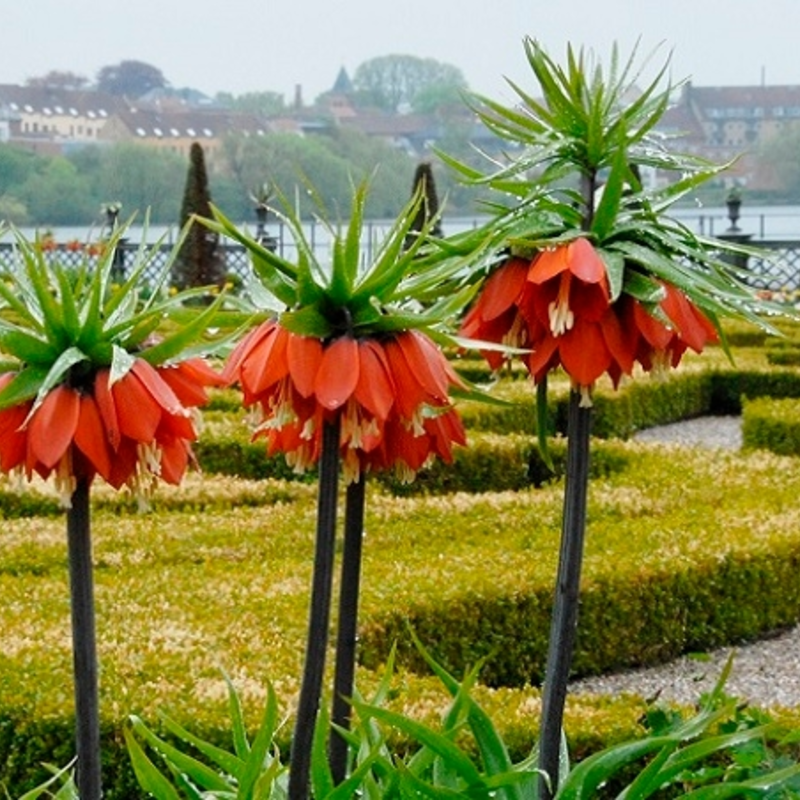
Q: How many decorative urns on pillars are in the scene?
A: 3